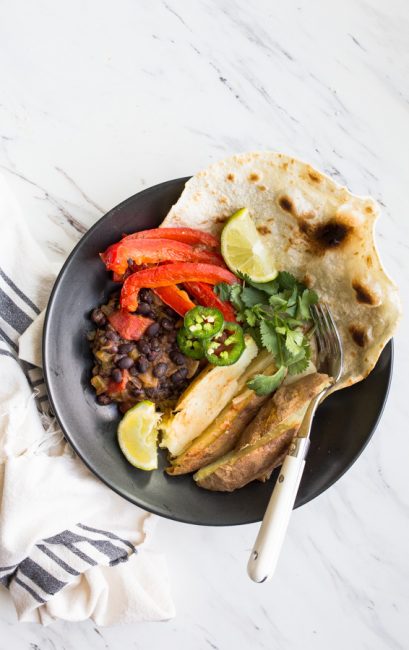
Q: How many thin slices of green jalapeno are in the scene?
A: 3